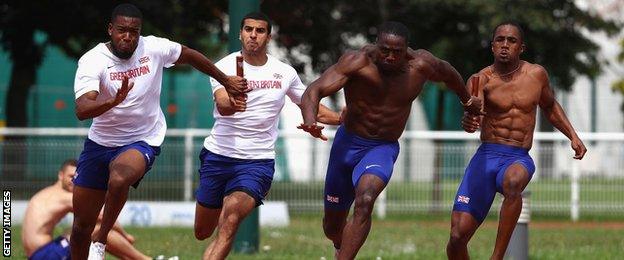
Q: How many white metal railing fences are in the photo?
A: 1